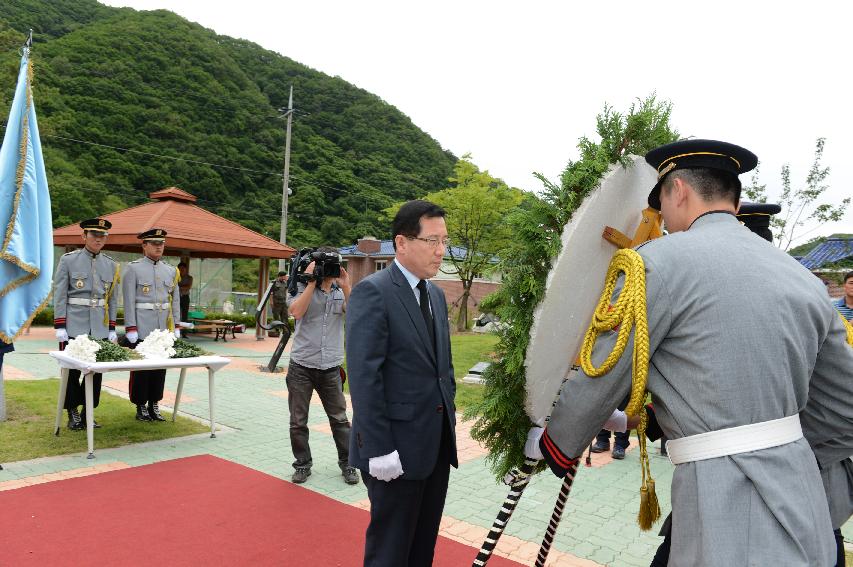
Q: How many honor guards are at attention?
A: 2